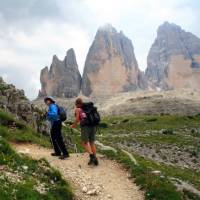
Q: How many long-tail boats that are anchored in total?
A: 0